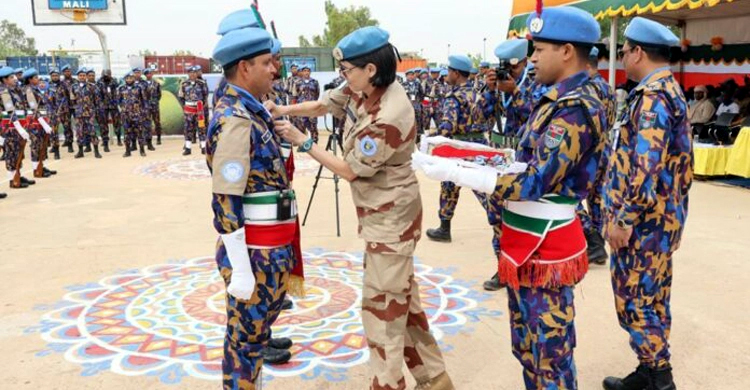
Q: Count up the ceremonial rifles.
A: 2